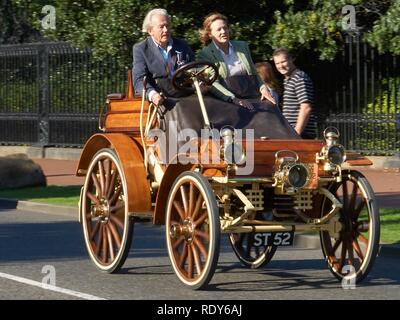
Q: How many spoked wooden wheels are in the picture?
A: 4